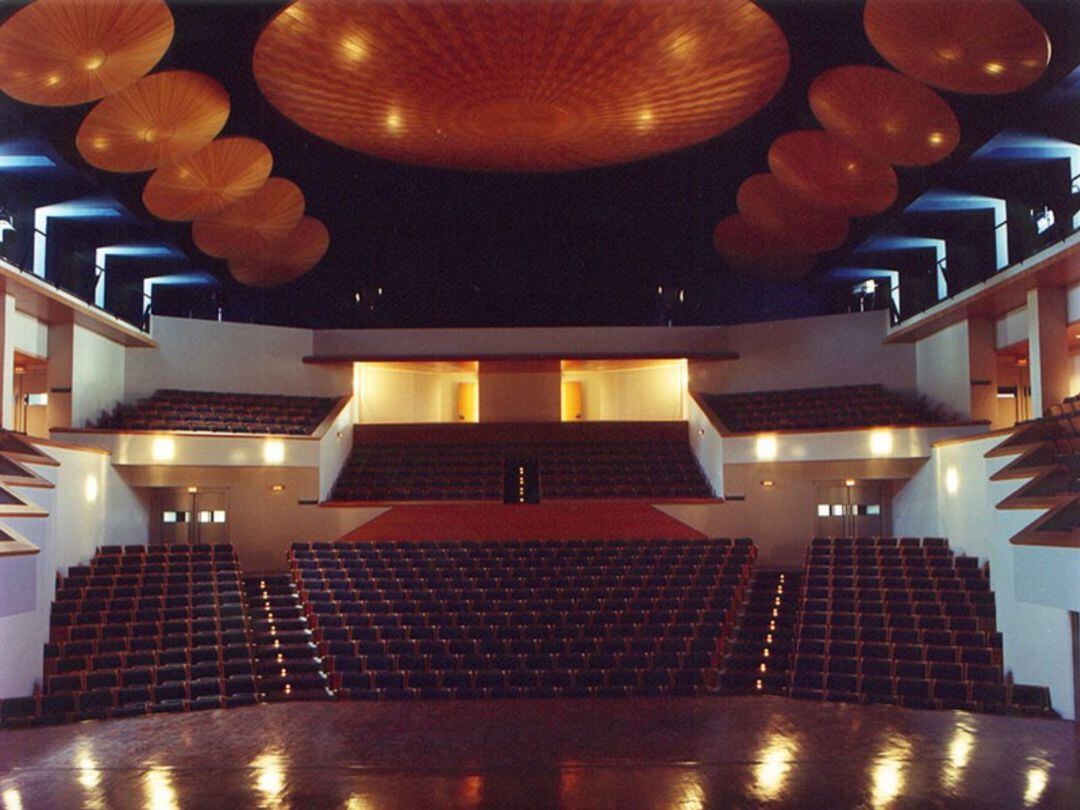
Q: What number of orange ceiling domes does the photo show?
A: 11